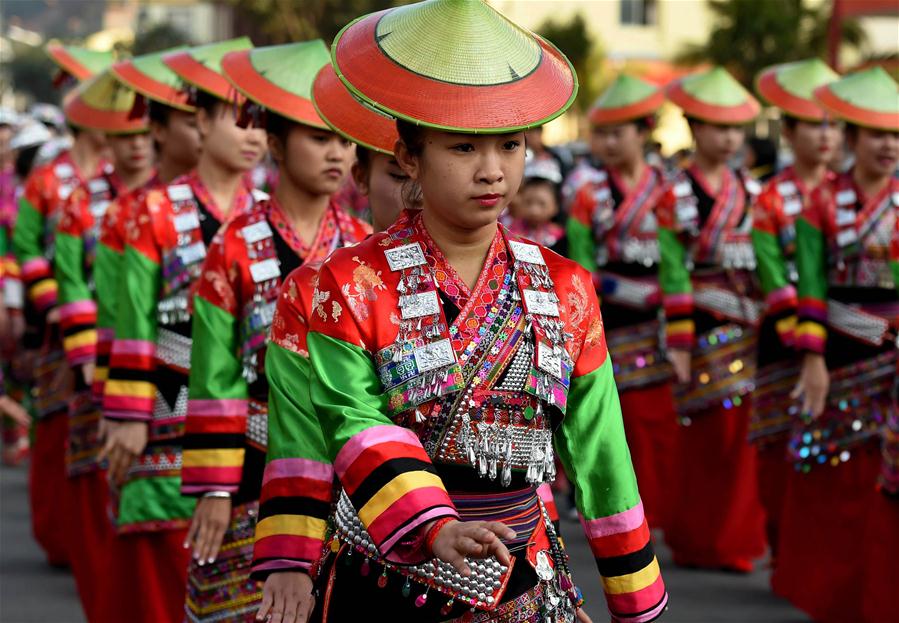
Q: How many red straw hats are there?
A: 11